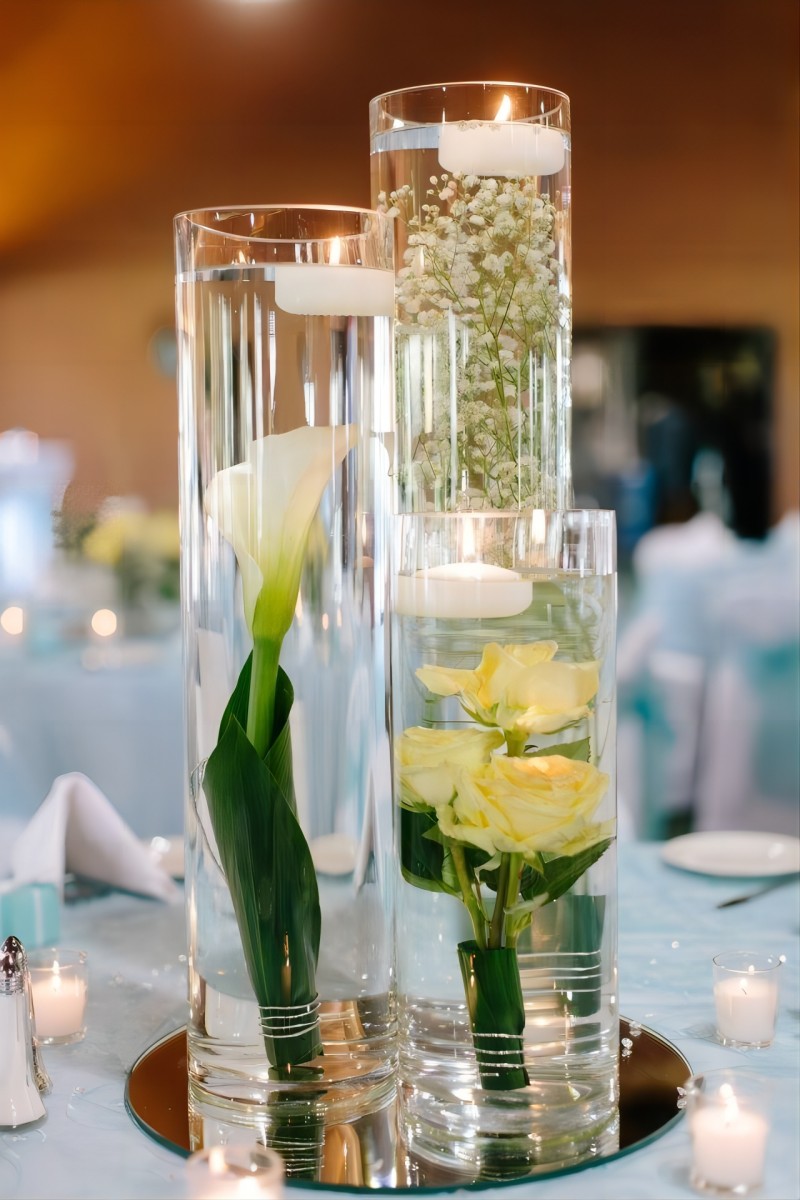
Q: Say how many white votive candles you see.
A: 4